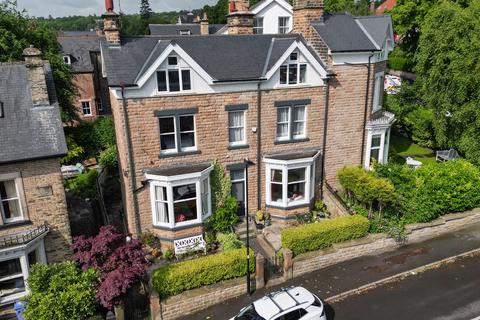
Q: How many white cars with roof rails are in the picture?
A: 1